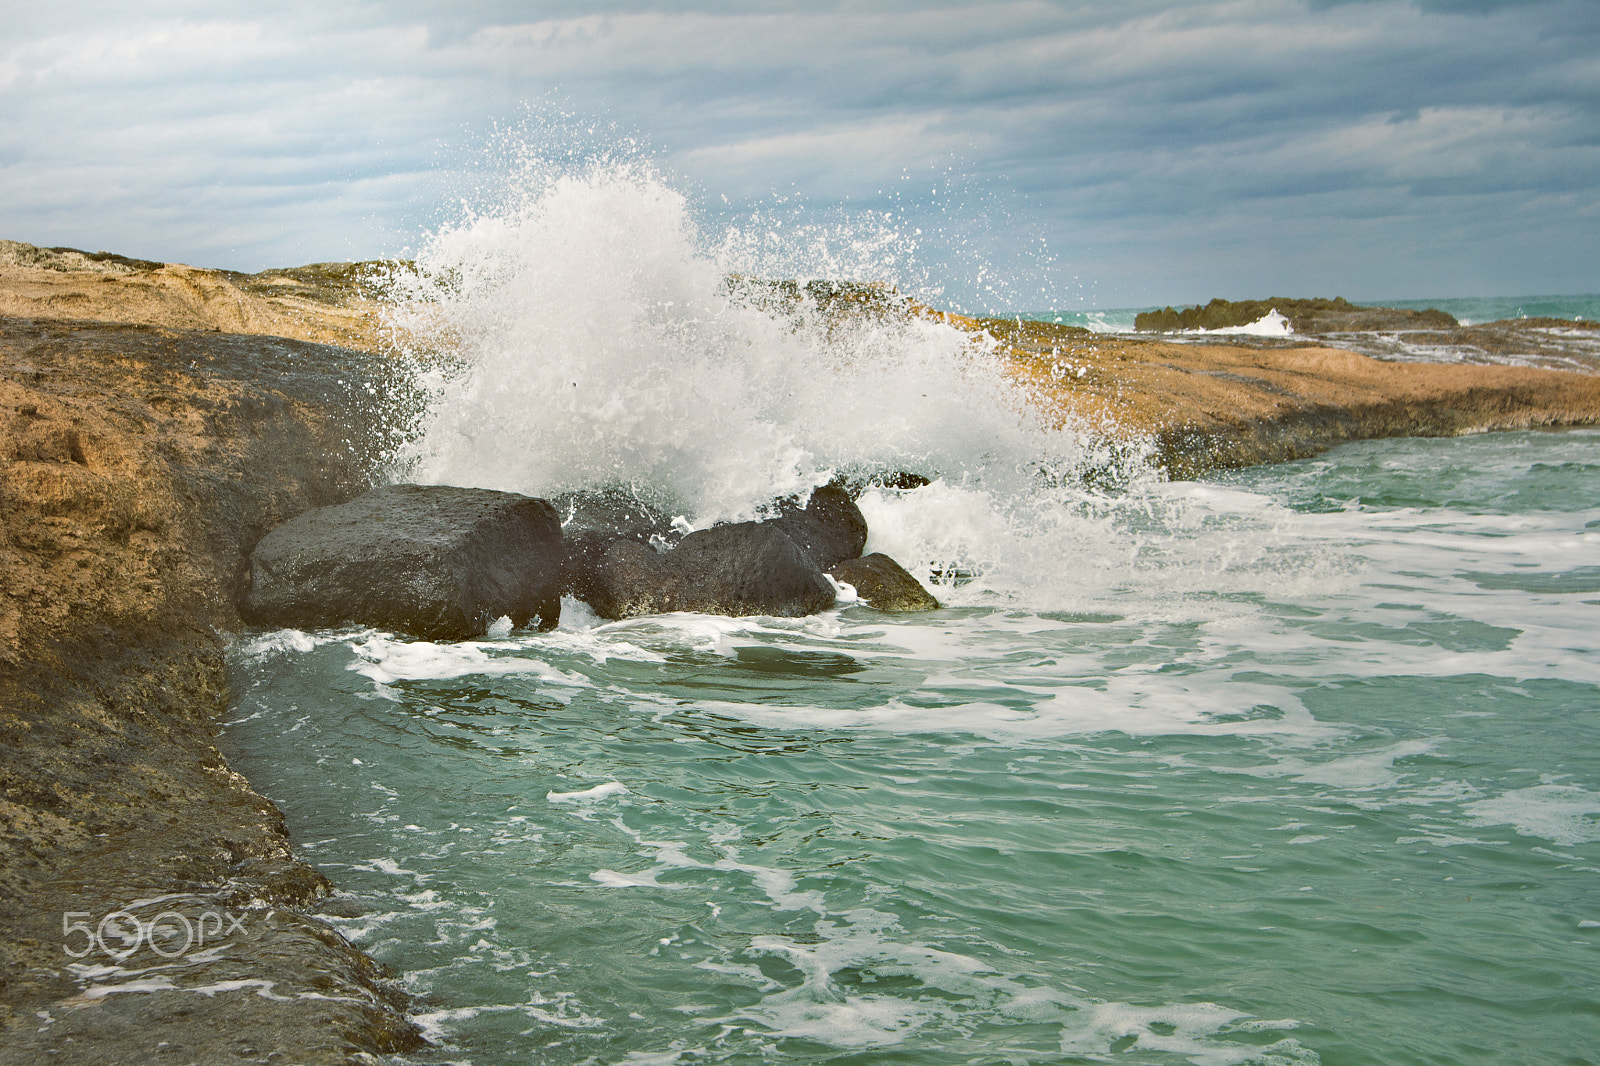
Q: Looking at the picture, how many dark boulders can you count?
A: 5